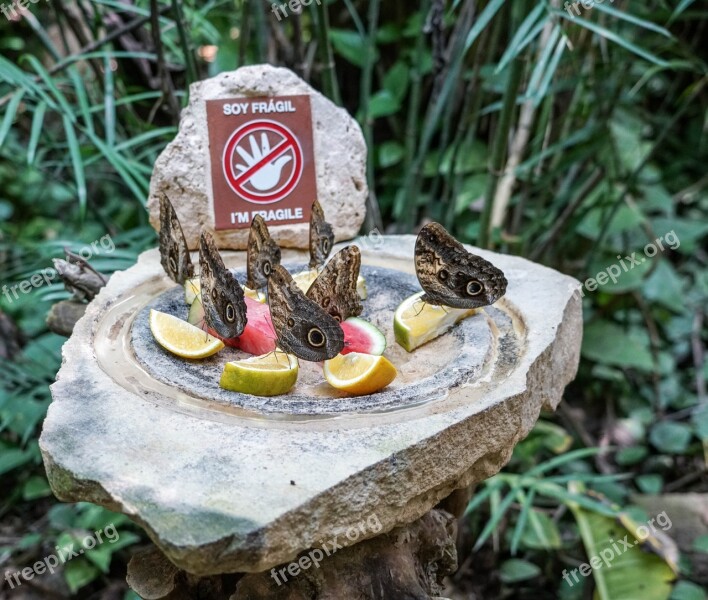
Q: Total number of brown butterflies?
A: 7